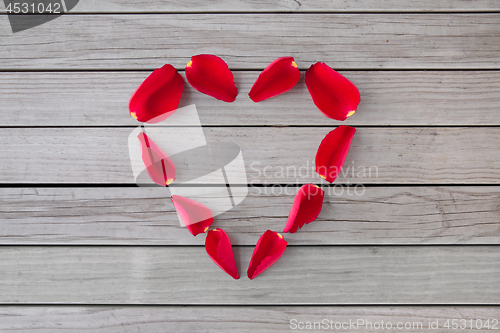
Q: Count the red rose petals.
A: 10